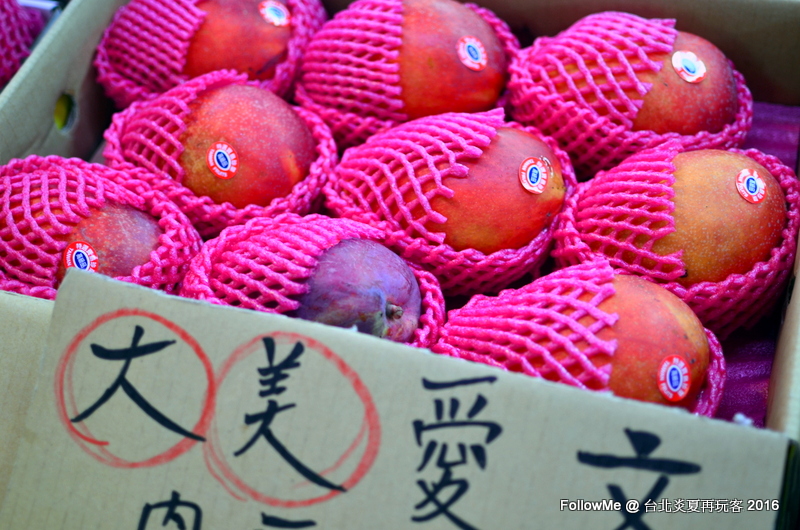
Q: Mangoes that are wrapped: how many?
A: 9